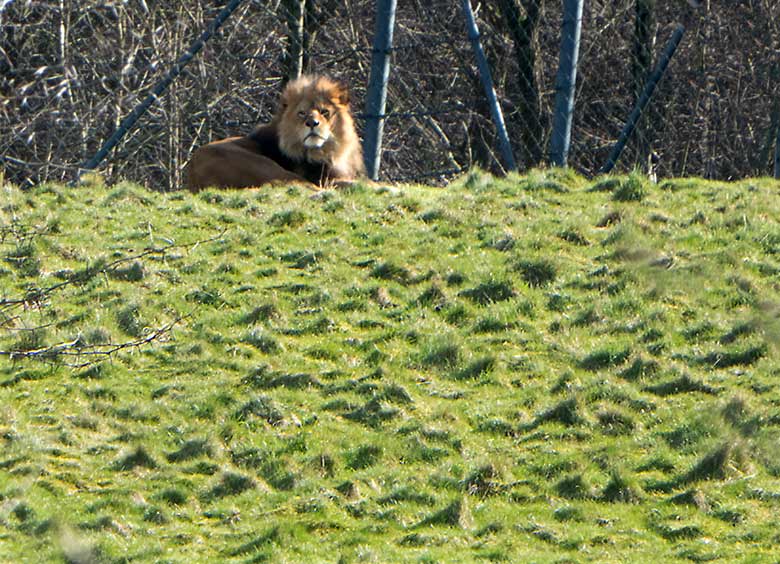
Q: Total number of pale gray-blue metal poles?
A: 5